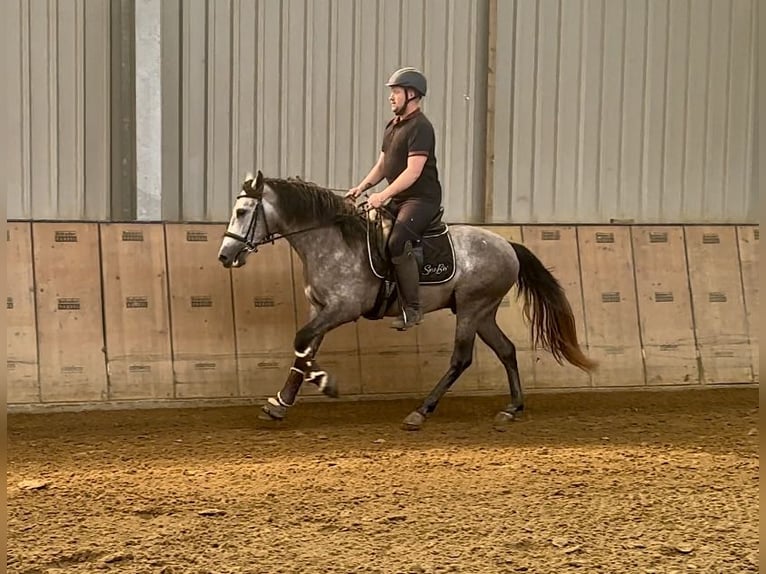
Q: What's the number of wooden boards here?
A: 14